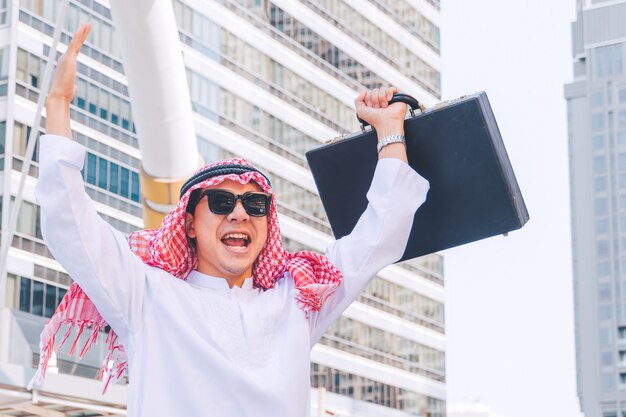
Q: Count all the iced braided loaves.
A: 0